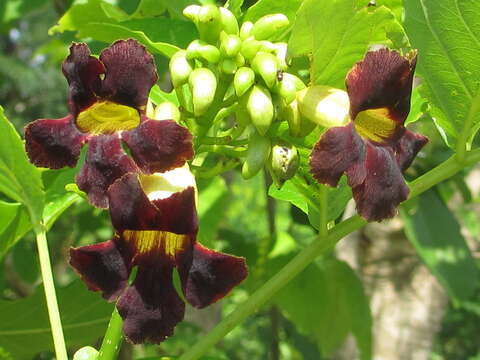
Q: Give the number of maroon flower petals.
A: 15